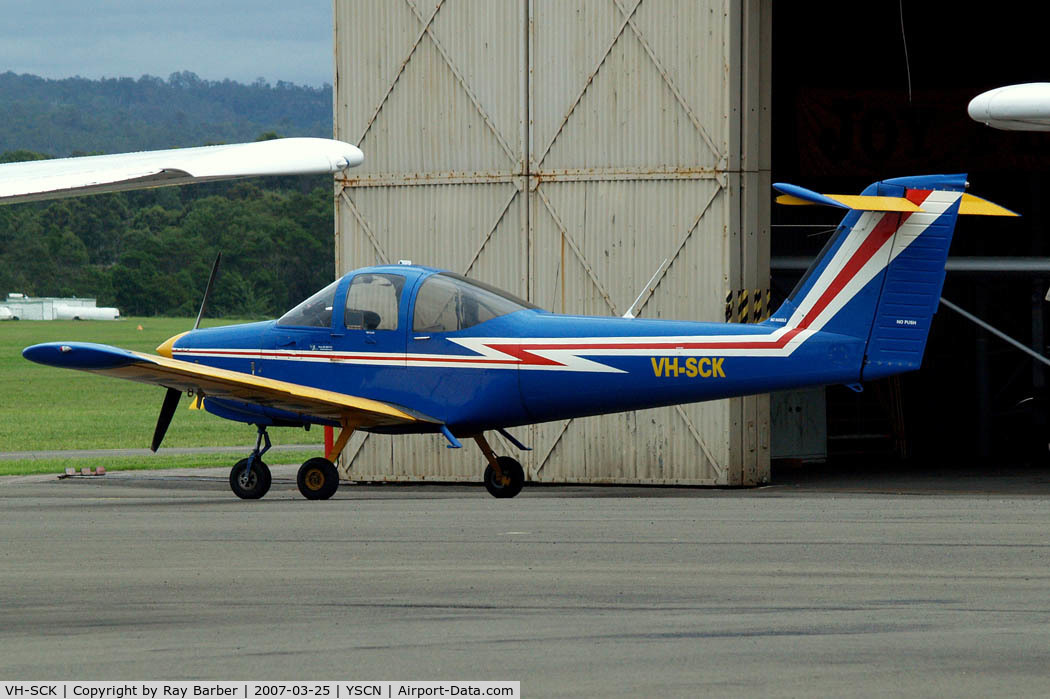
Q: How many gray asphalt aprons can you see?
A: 1